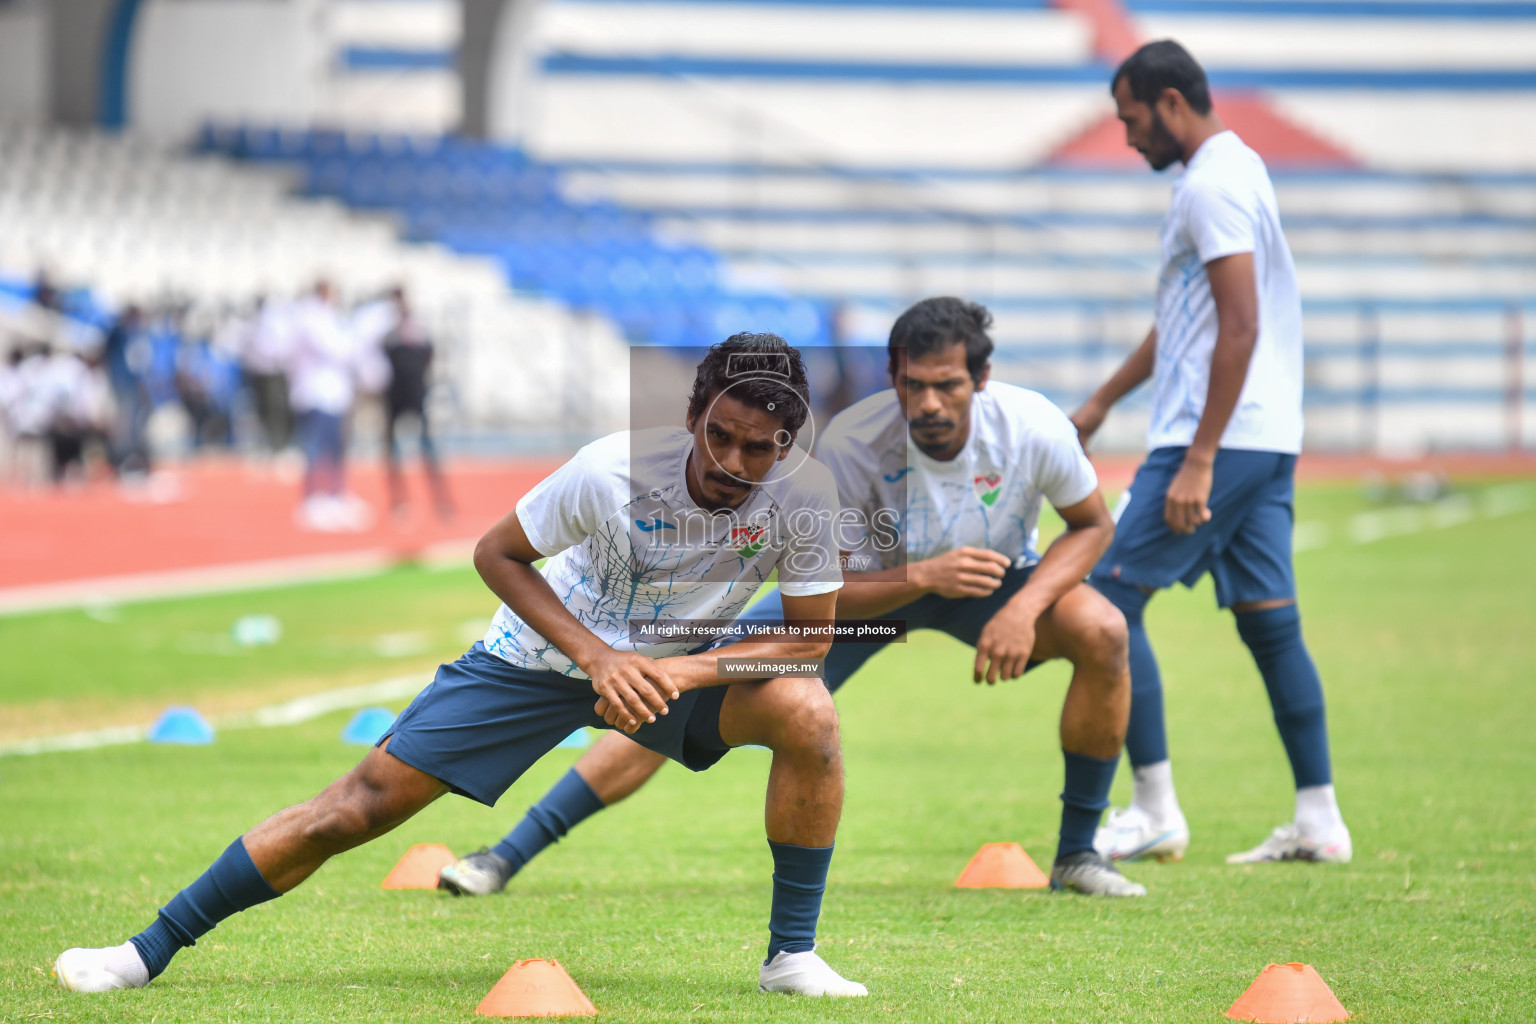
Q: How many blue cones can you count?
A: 3